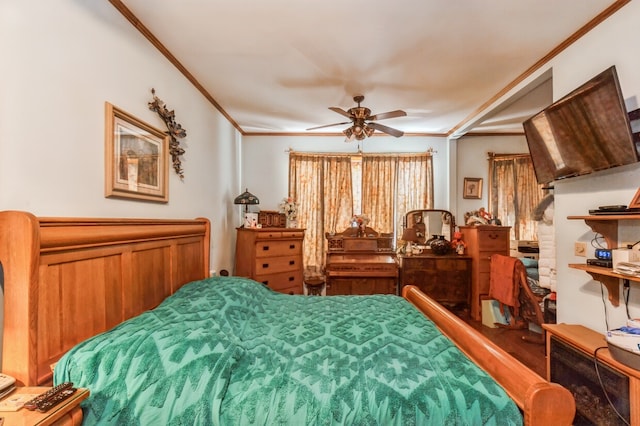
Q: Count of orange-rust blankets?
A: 1